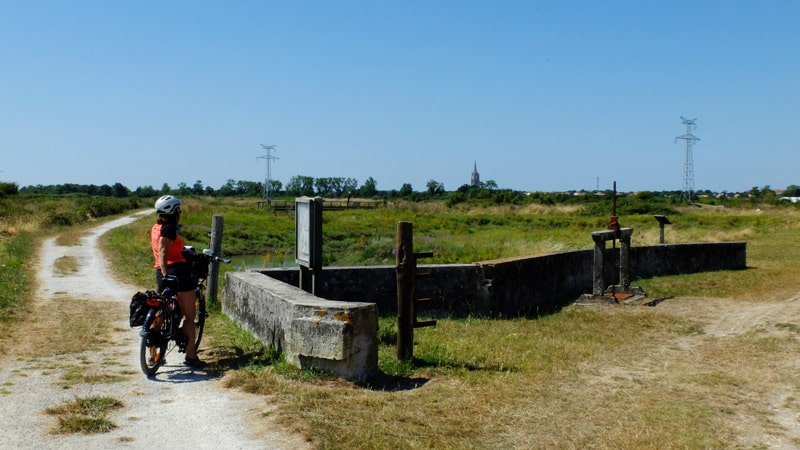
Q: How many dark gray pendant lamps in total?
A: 0